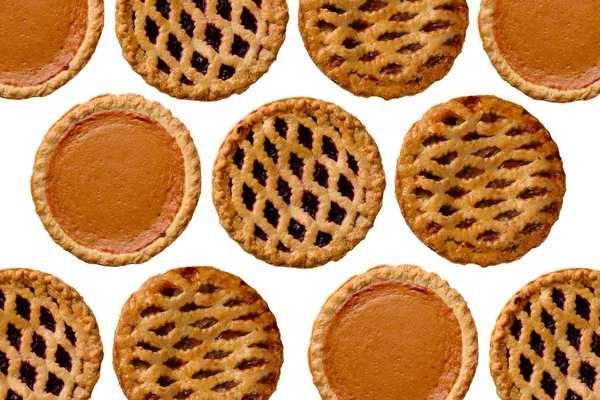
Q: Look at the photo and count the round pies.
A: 11